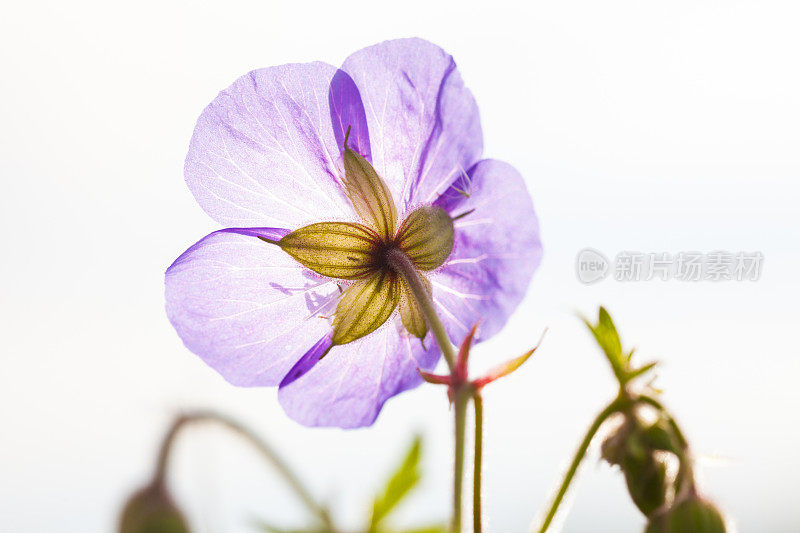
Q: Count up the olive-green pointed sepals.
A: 5